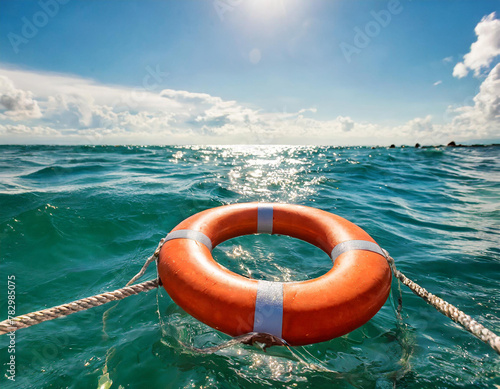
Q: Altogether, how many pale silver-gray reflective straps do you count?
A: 4